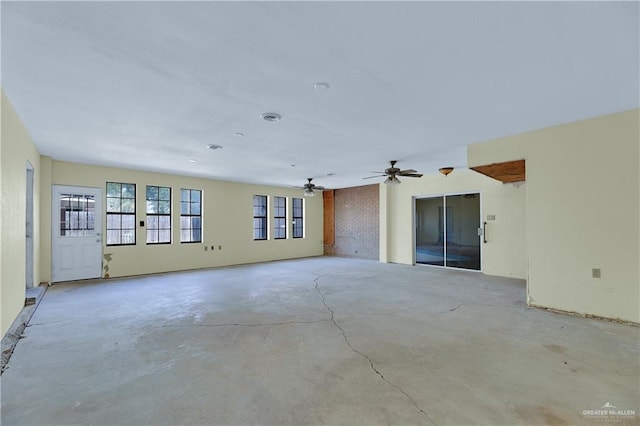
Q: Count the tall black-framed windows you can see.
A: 6